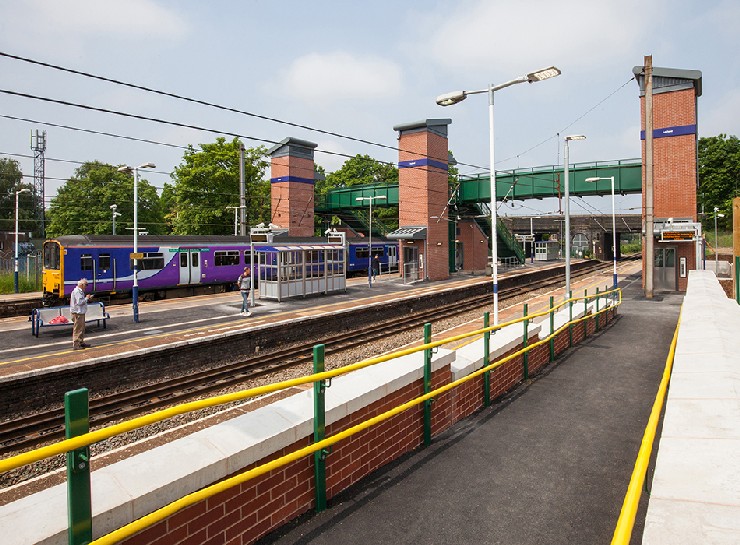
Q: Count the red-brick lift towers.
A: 3